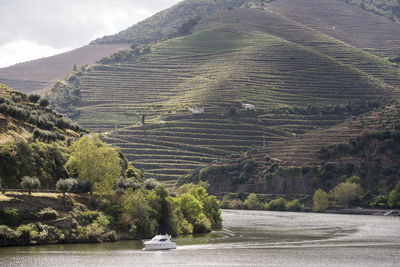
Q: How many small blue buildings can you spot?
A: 0